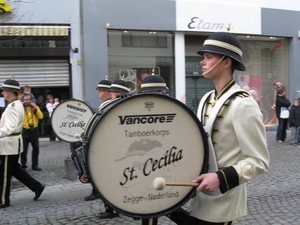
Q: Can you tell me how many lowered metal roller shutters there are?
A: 1